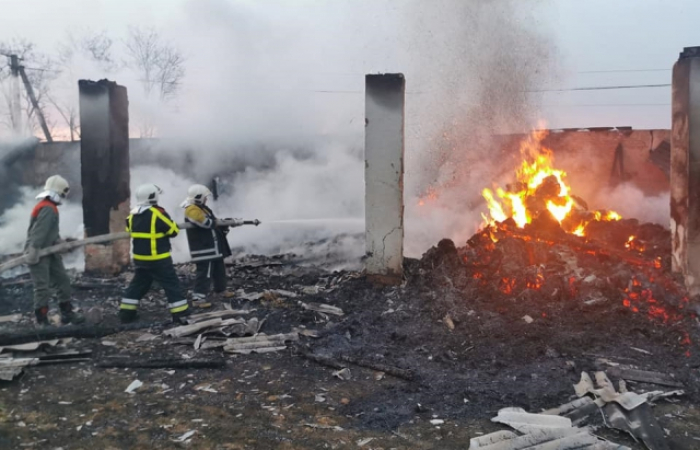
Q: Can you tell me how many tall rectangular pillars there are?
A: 3